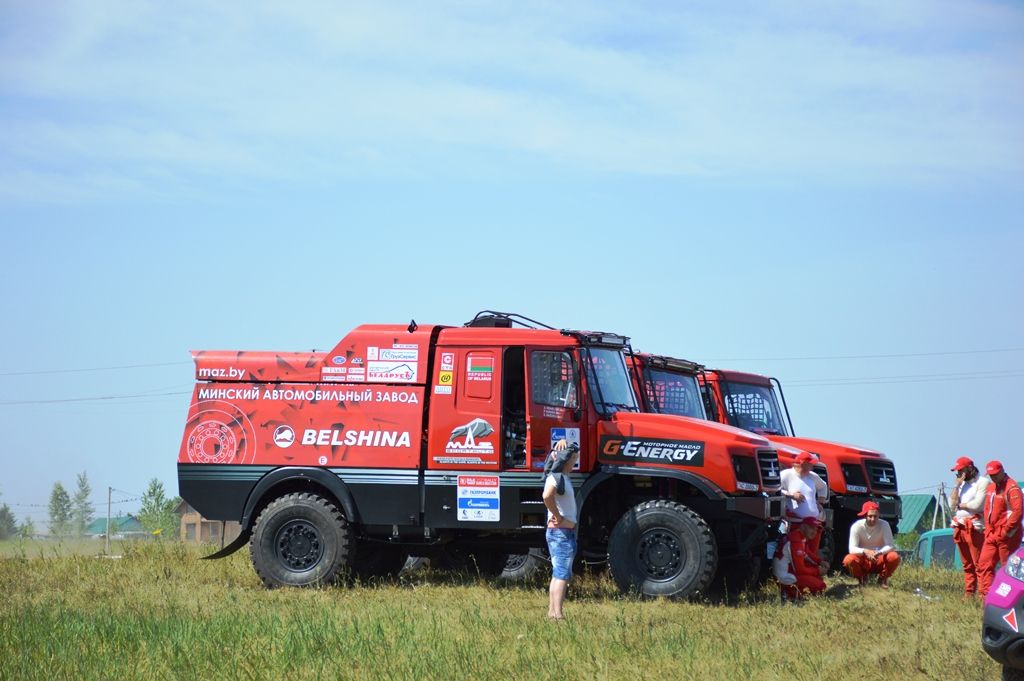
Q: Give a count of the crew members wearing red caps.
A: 5